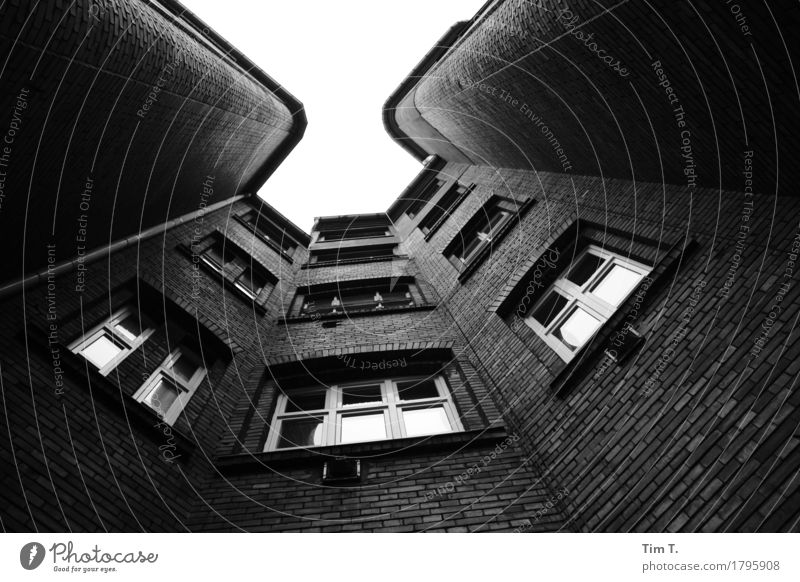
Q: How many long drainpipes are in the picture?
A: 1